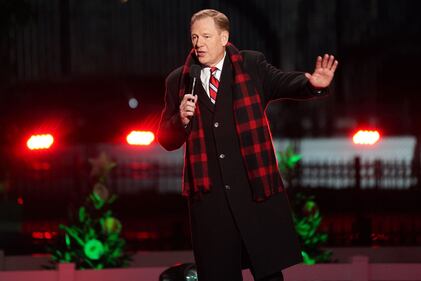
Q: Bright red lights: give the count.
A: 3